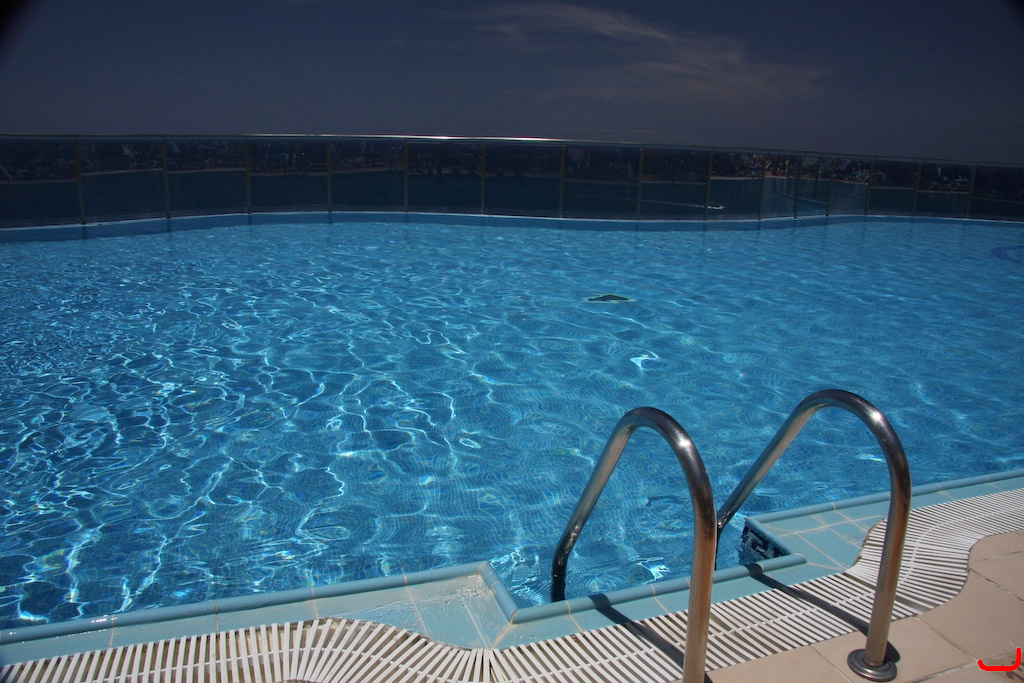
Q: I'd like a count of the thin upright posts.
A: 15